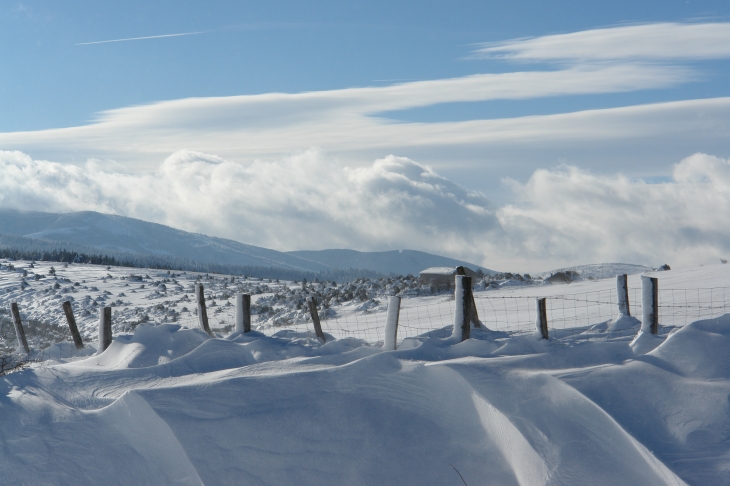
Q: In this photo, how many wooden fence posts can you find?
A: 12